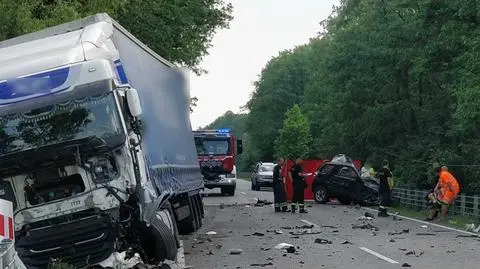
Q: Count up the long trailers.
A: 1